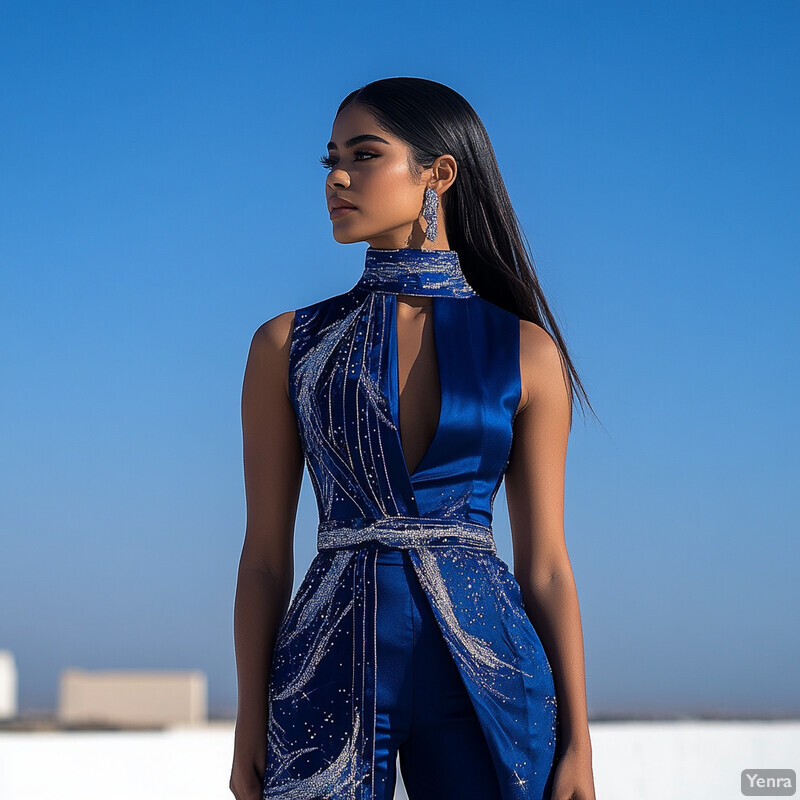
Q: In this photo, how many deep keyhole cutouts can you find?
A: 1